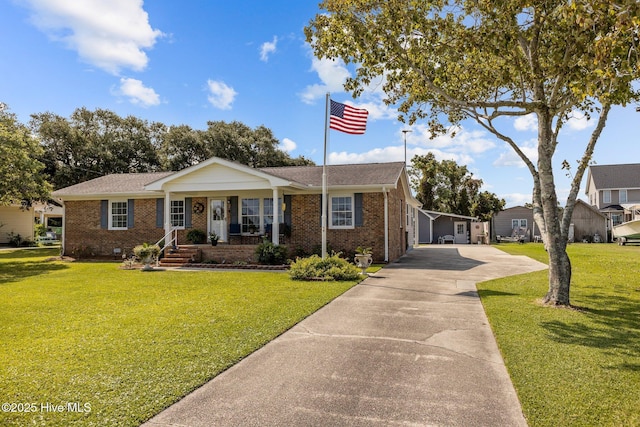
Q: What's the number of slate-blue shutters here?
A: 8